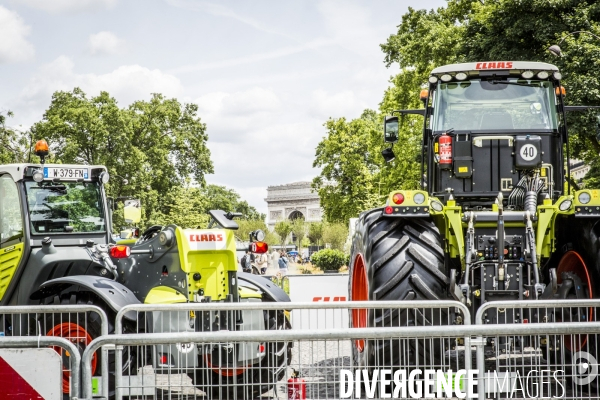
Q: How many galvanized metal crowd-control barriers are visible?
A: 5